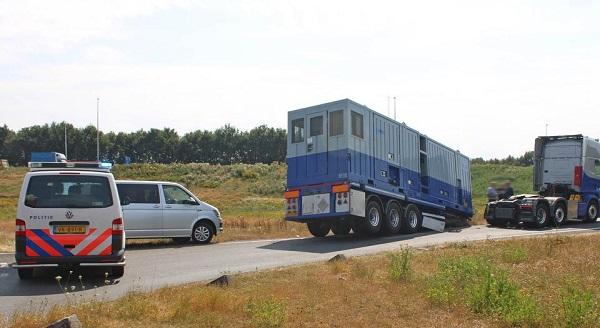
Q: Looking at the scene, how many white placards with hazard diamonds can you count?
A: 1